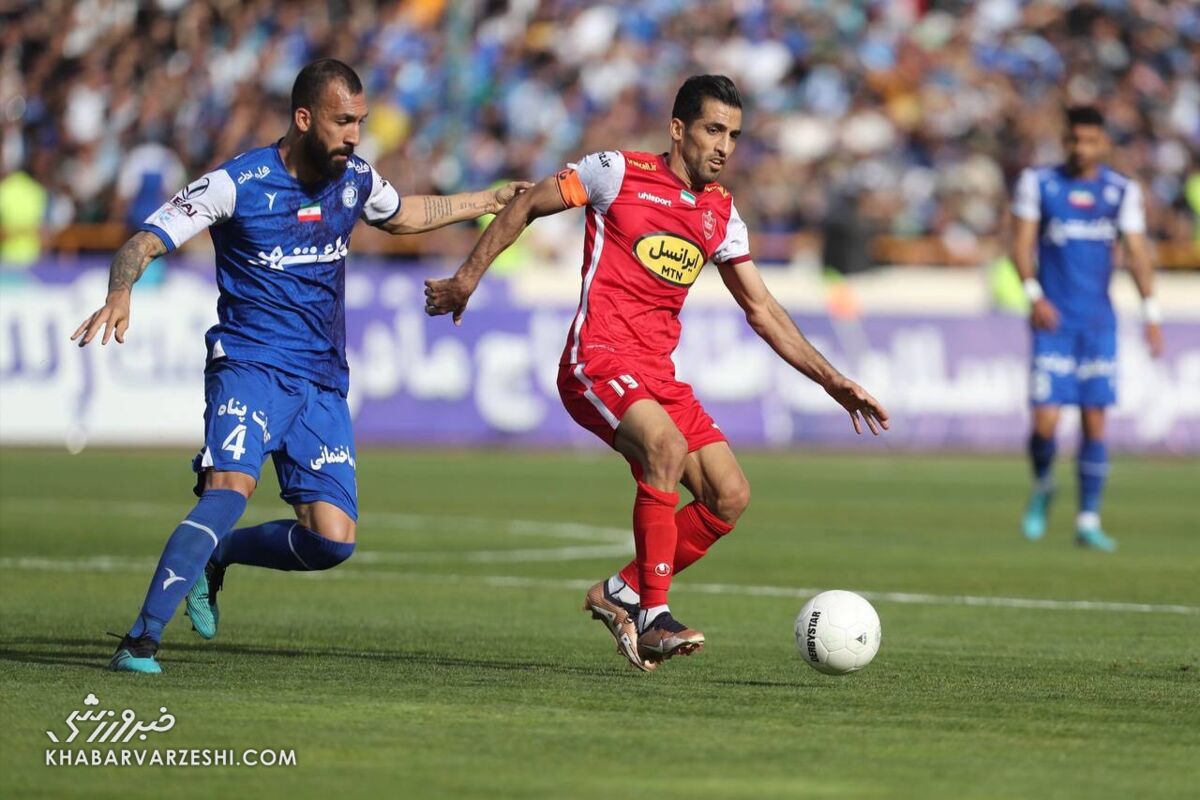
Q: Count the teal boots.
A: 4